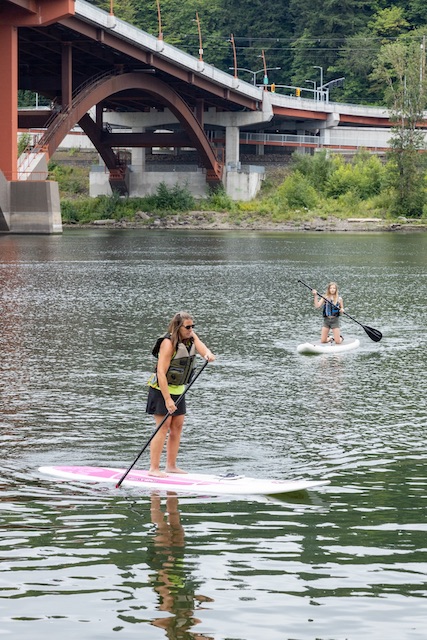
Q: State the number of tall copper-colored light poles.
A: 5